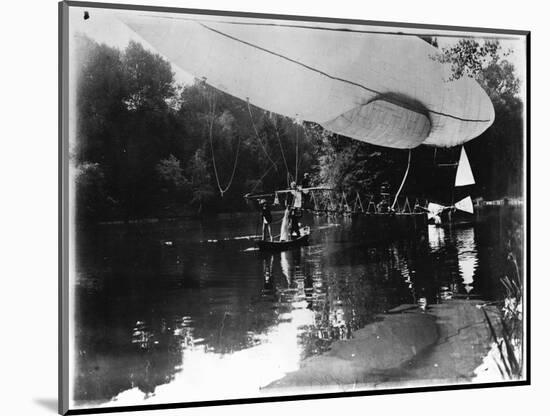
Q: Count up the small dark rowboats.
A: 1